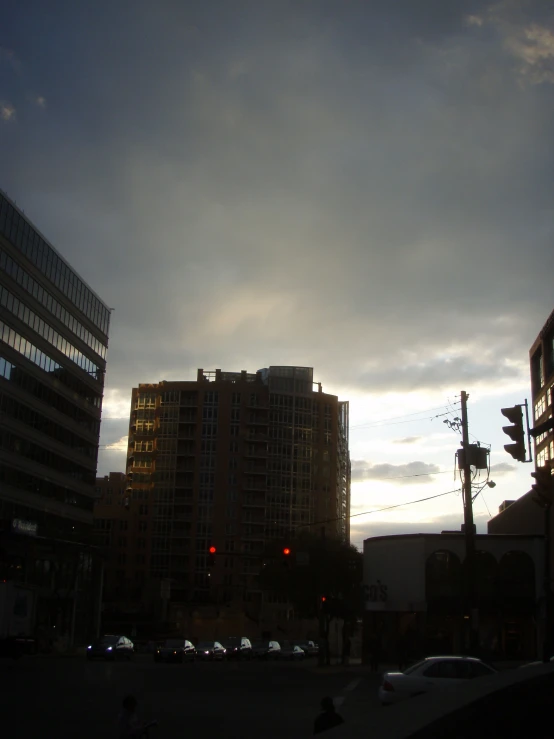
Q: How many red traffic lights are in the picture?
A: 2